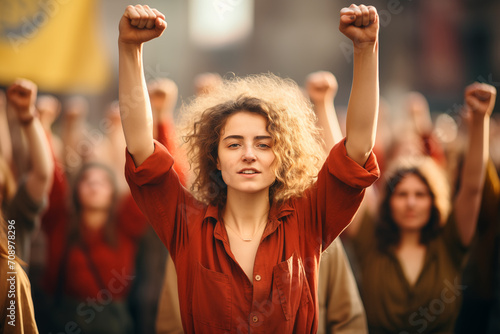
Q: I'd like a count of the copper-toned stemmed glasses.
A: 0